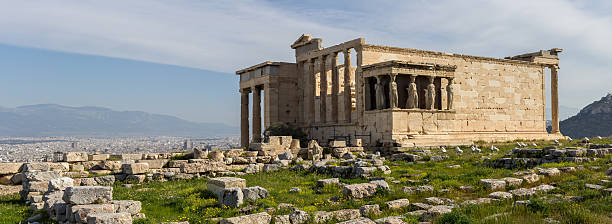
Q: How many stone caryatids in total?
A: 5